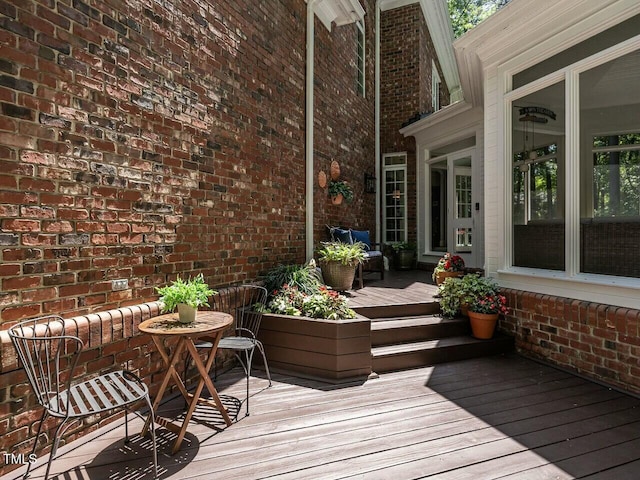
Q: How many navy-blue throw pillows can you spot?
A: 2